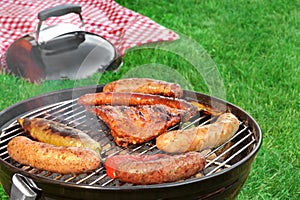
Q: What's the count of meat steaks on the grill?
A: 1